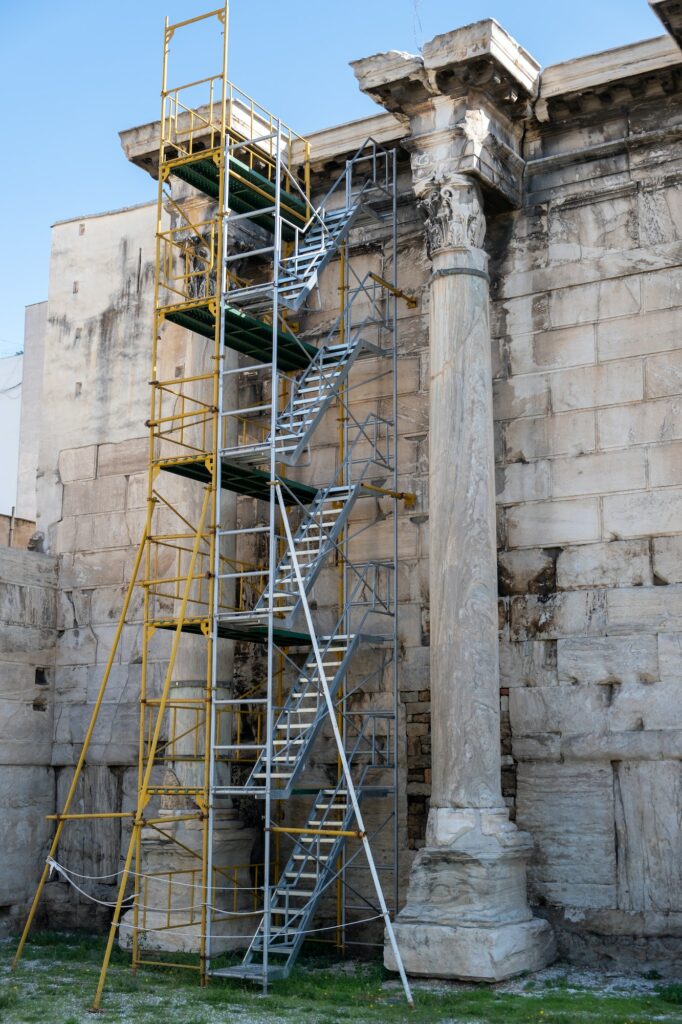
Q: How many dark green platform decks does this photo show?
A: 4